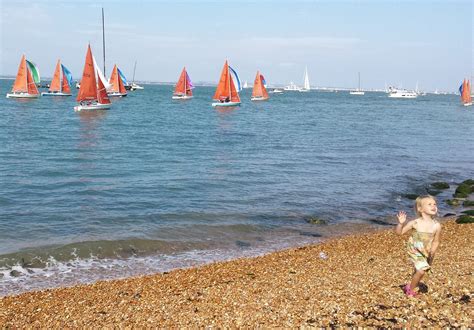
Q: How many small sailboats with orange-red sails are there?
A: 8